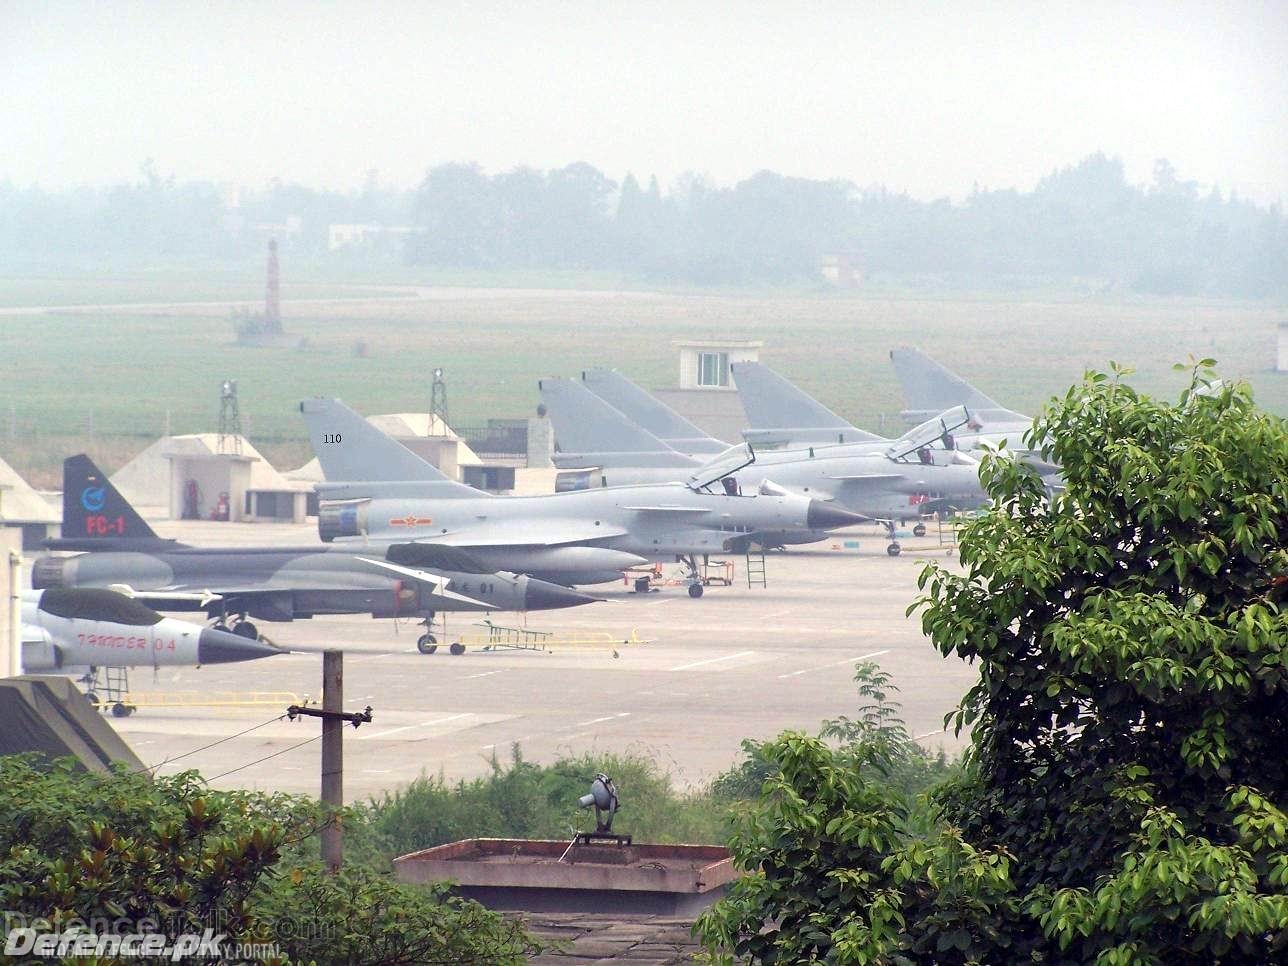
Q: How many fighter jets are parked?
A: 7